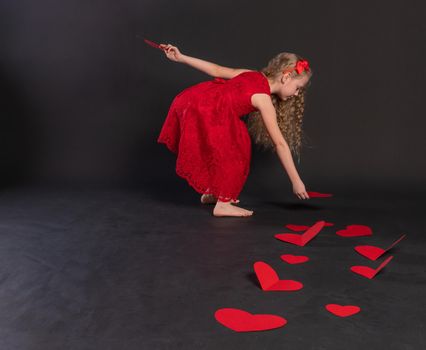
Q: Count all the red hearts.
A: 11